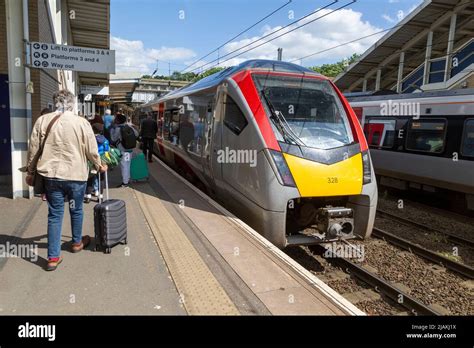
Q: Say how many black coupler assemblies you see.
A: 1